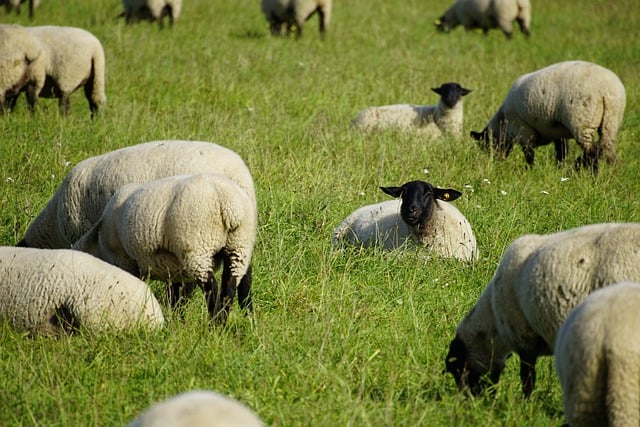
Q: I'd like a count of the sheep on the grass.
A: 15